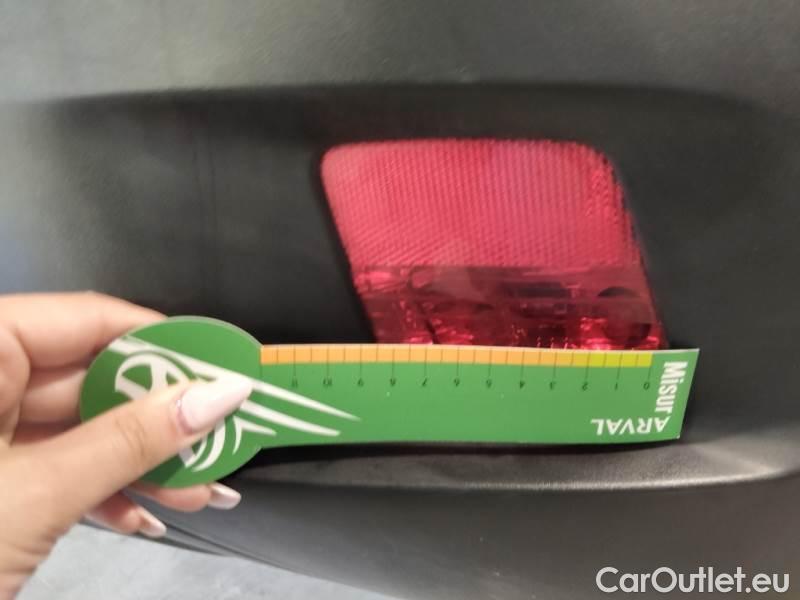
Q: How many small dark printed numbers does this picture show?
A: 12